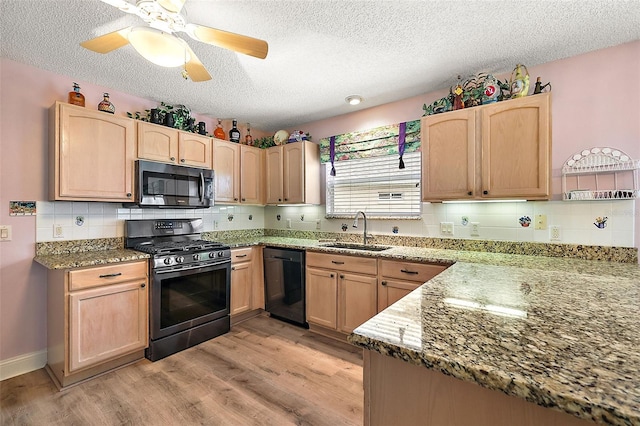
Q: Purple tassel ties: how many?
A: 2